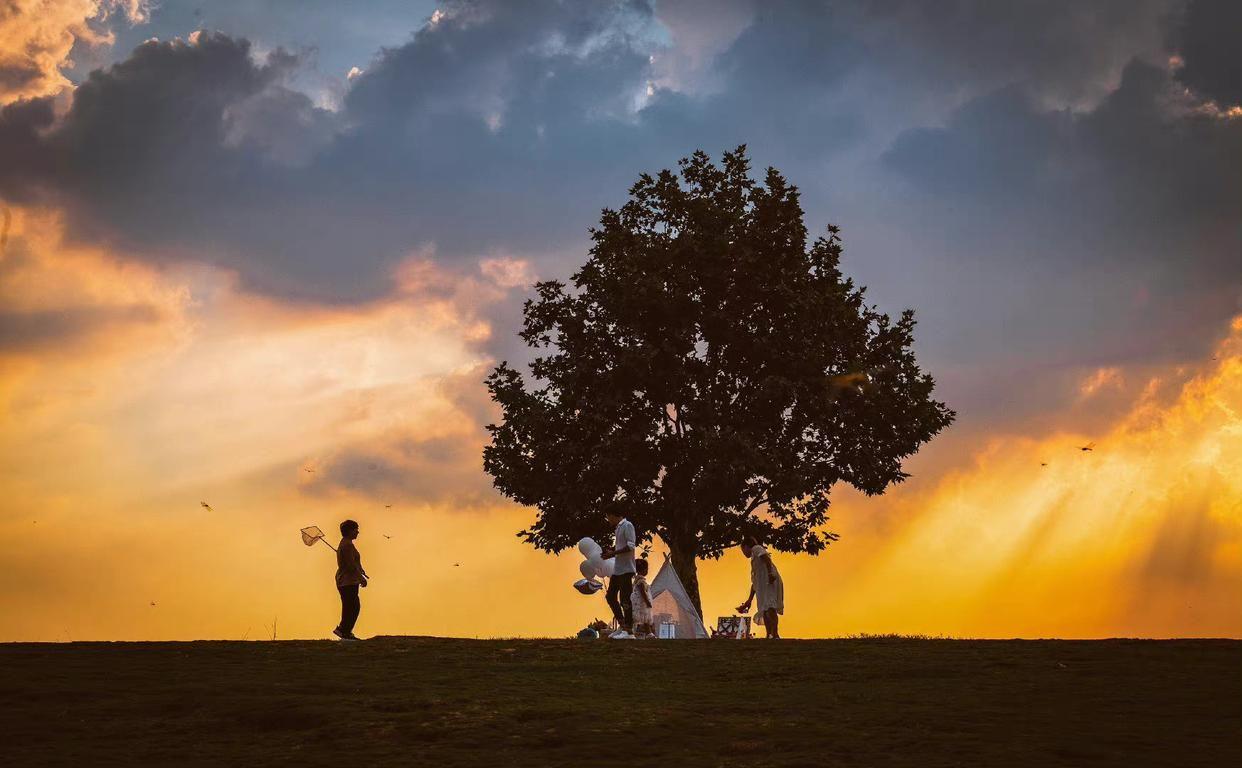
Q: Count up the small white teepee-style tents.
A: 1